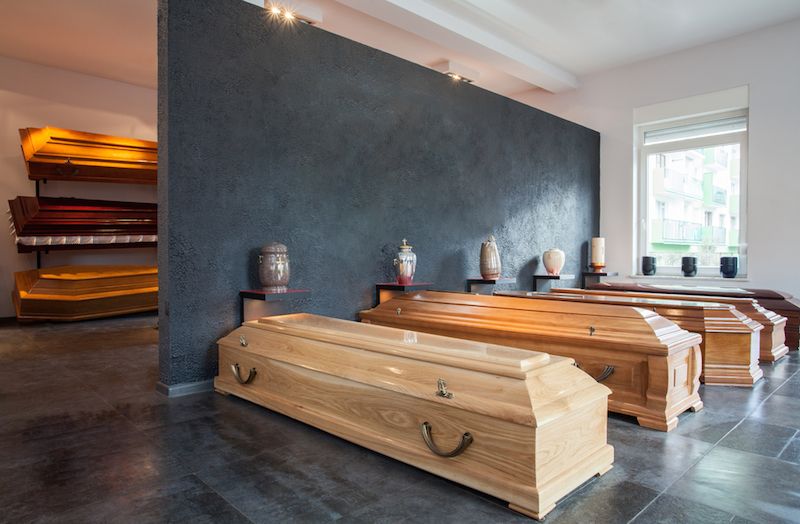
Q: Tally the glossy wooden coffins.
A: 8